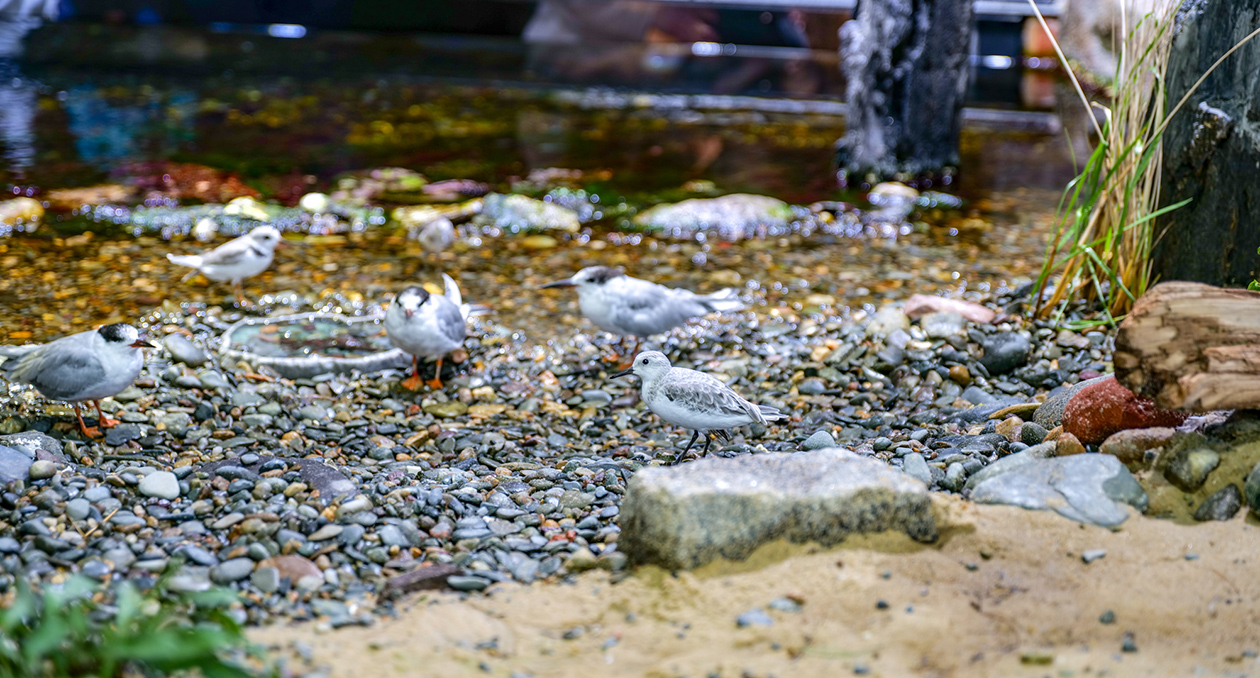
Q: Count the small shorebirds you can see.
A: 5